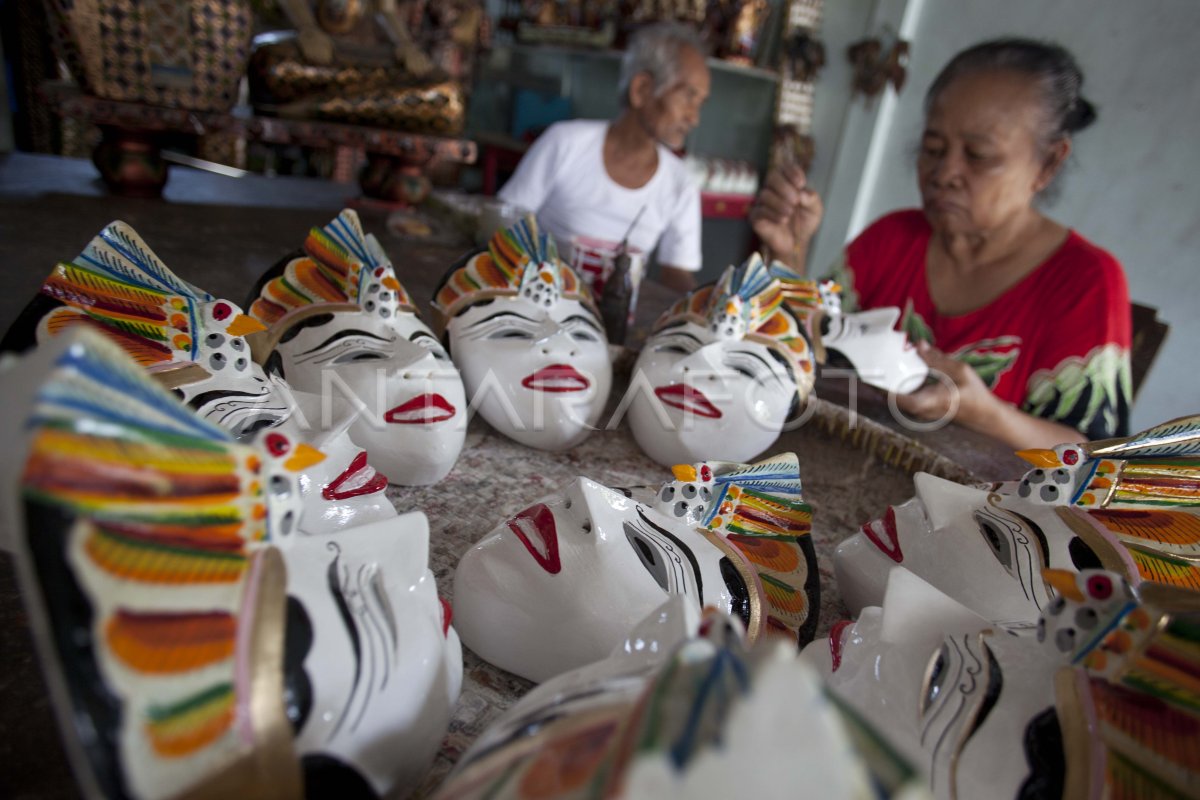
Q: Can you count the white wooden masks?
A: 10